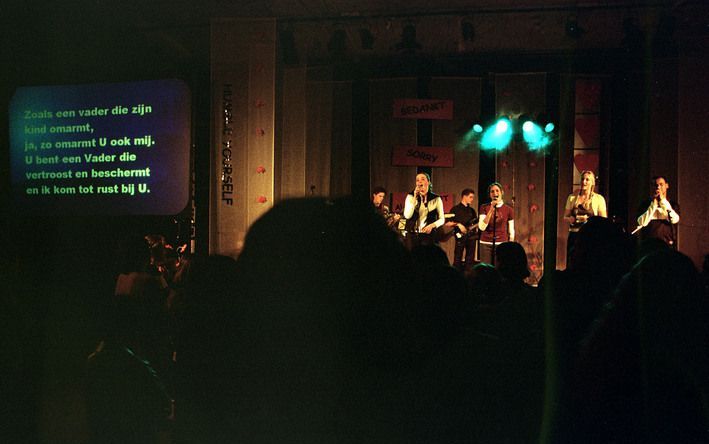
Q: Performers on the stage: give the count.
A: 6